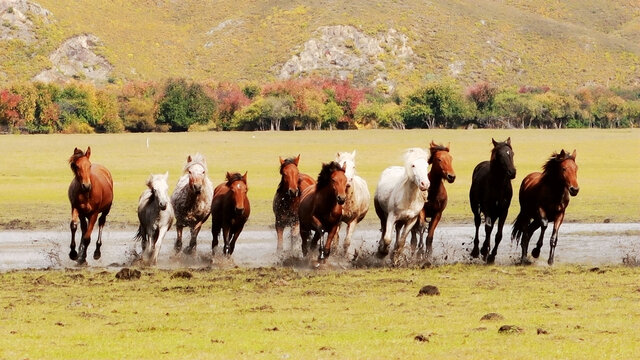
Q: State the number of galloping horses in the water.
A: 11